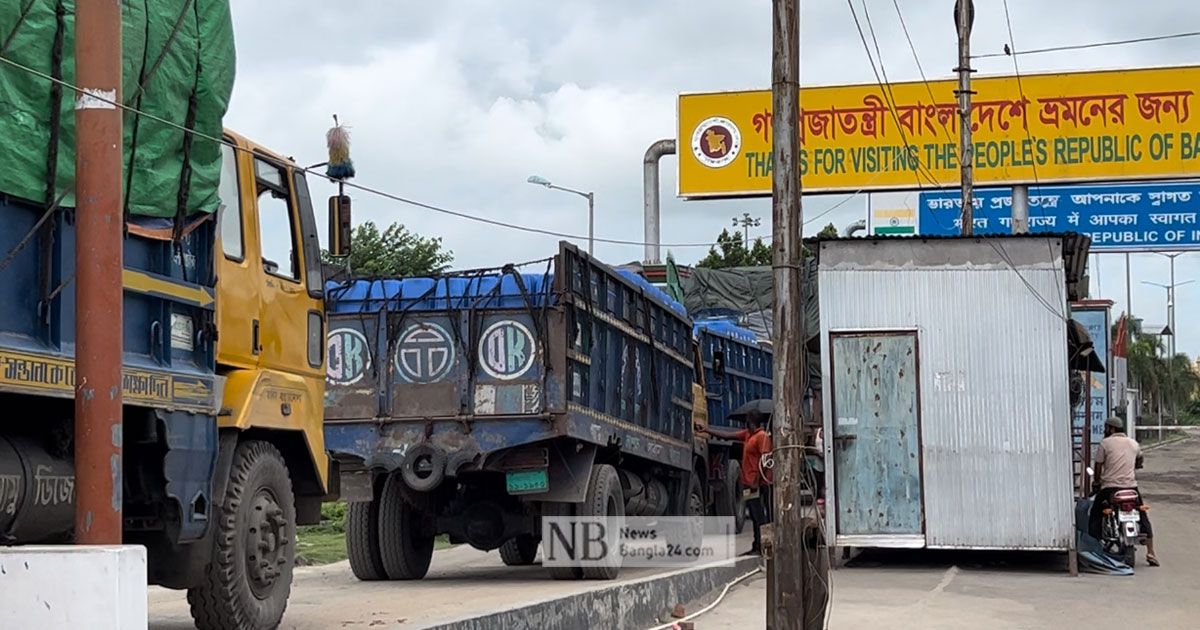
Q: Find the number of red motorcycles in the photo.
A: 1